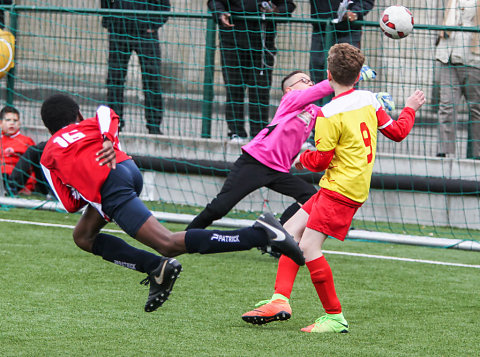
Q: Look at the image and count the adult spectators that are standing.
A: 4